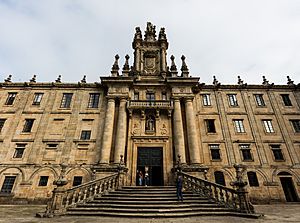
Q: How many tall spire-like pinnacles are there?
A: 4